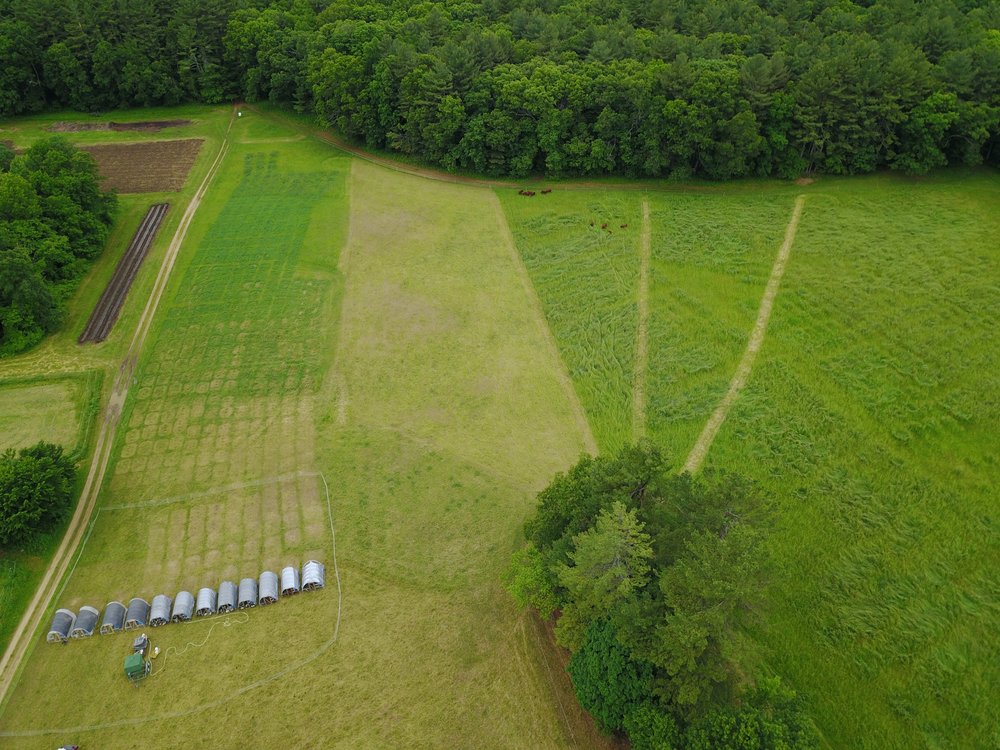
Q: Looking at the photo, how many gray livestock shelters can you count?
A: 12